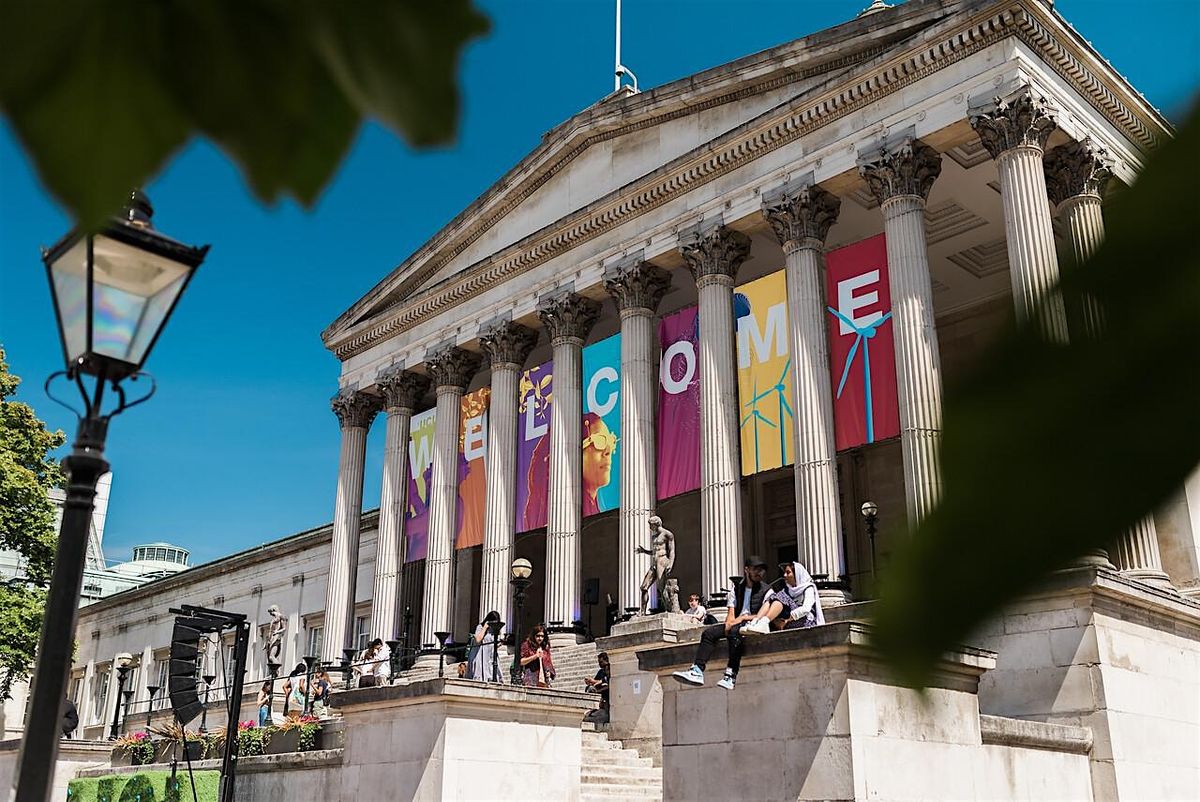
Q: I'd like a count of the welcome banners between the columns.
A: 7